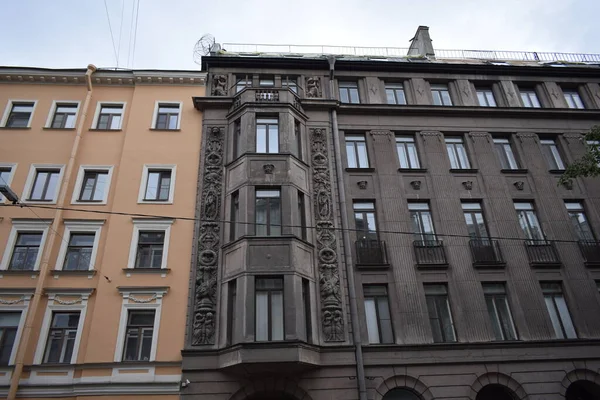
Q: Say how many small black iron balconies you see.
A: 5